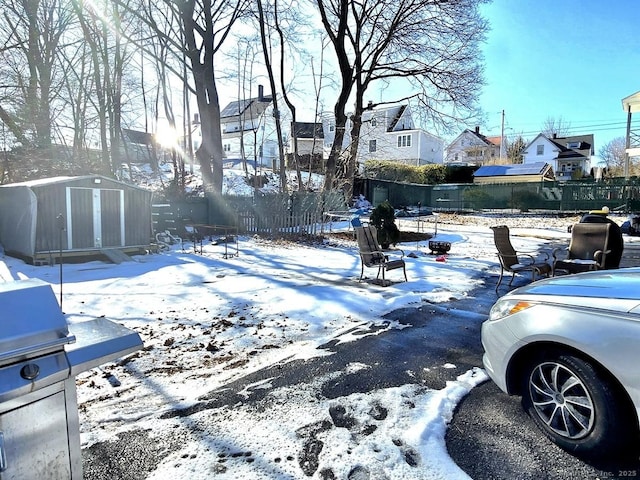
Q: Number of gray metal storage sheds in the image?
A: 1